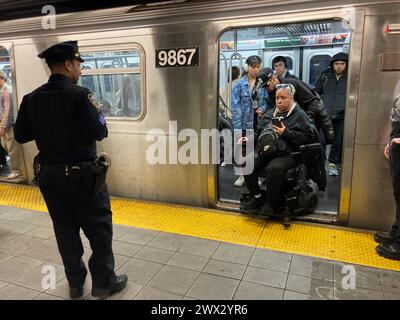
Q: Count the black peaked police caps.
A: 1